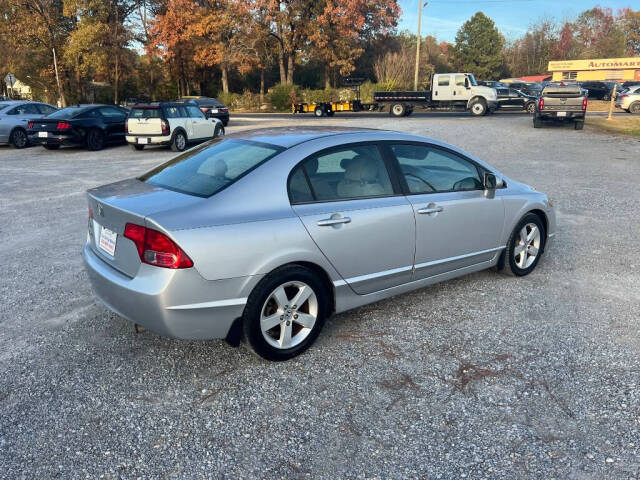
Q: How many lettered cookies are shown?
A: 0